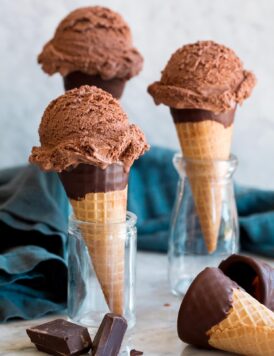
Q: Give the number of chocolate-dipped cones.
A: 5